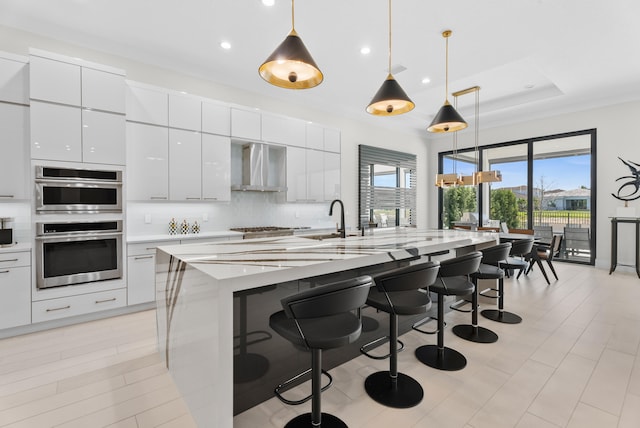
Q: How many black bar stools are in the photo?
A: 5